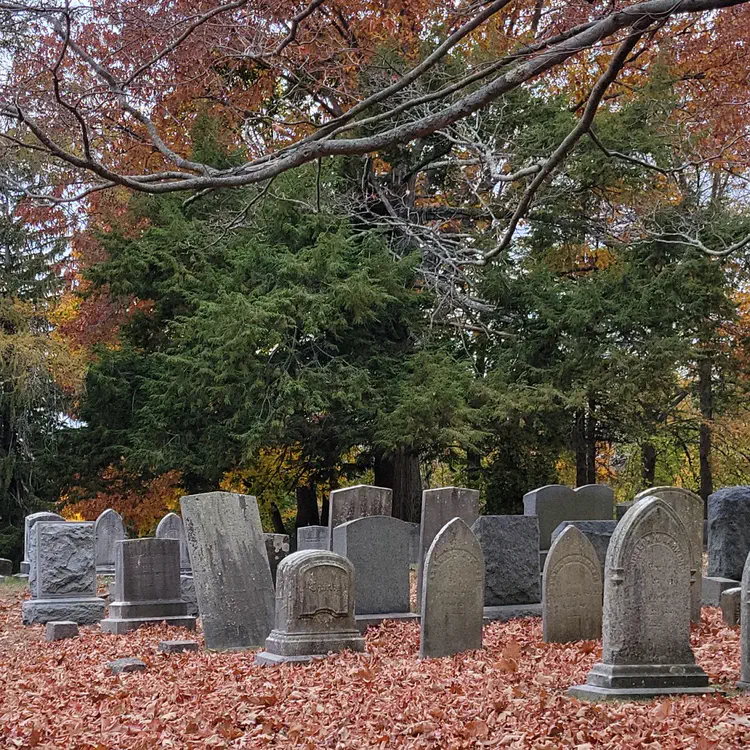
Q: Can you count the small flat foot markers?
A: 3